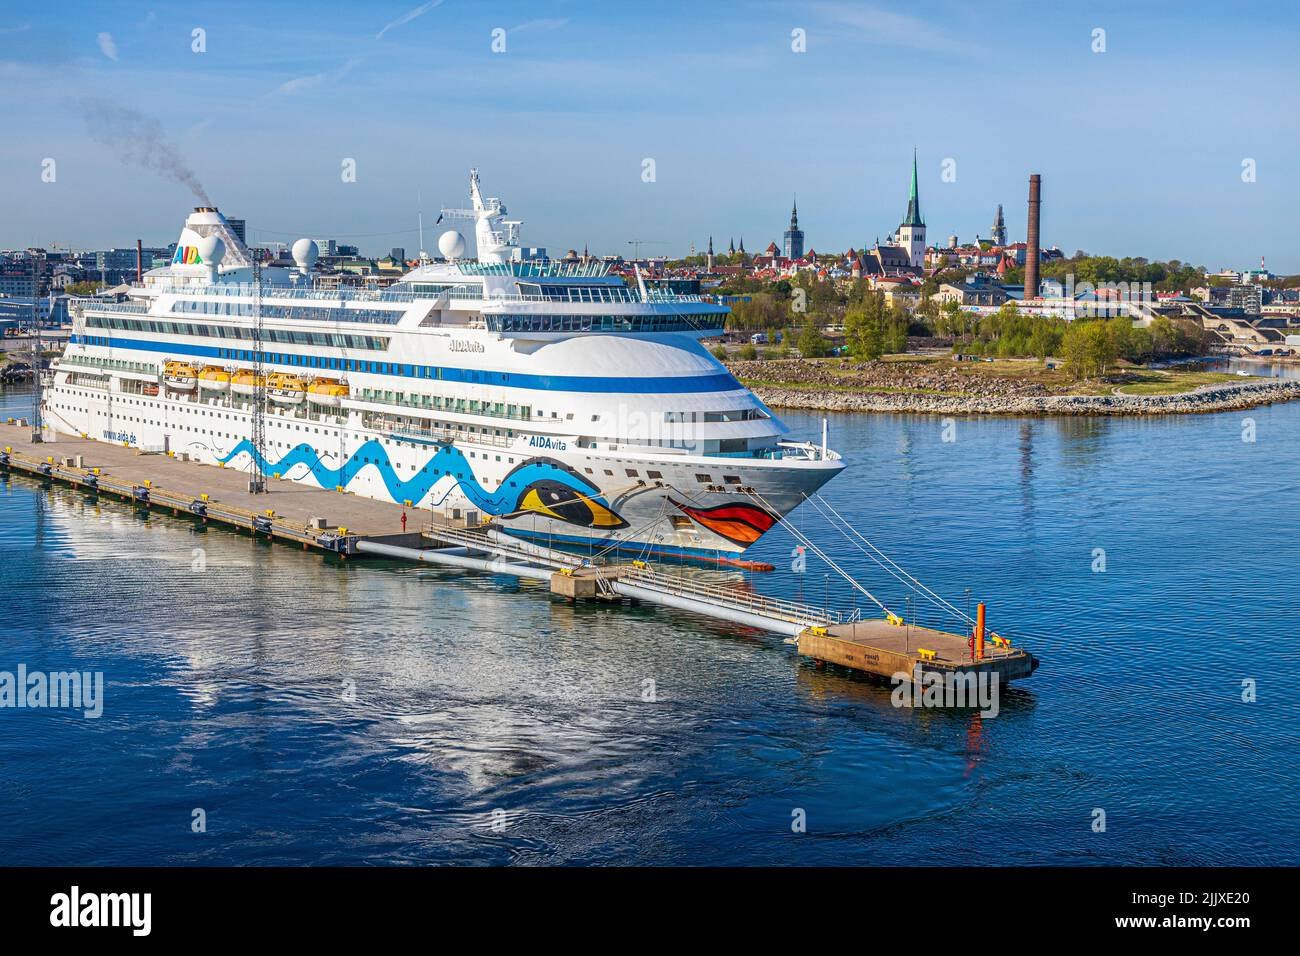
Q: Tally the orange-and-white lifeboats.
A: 5